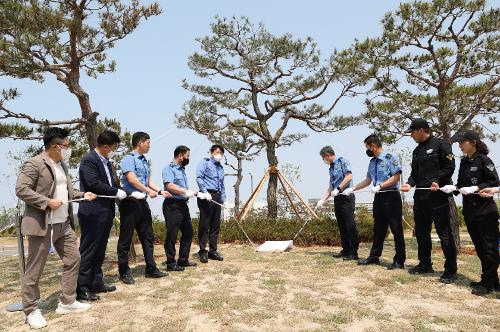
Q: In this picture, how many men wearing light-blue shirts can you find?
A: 5